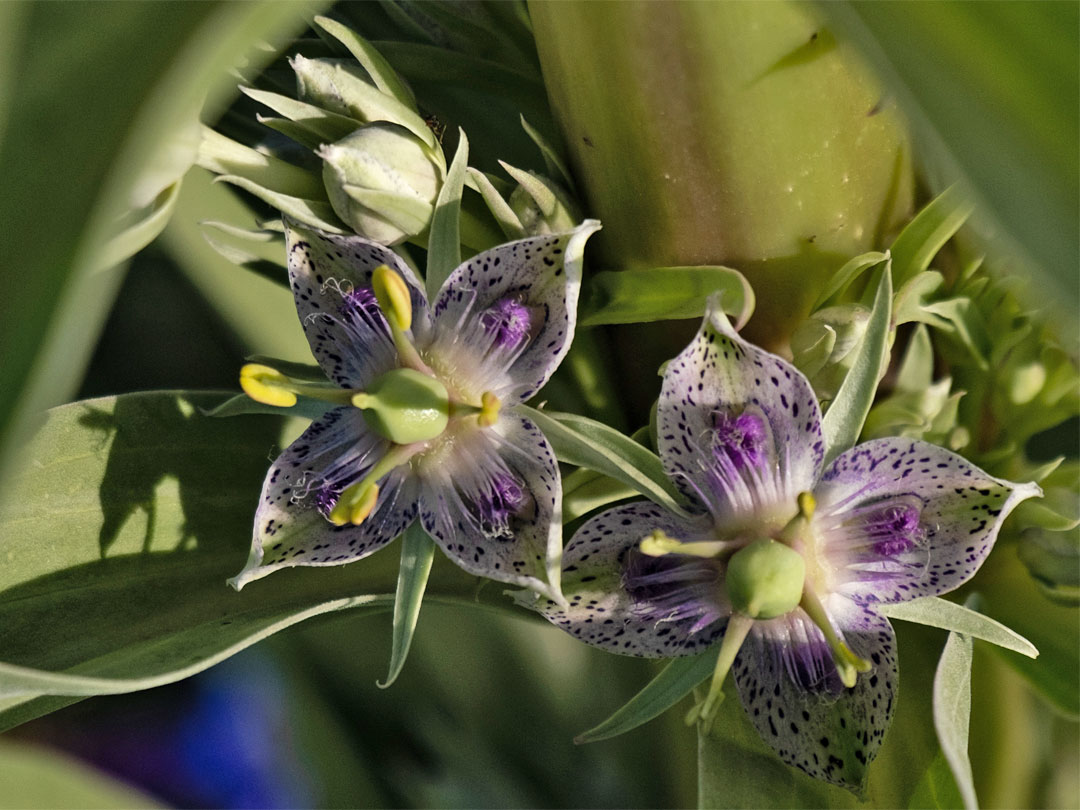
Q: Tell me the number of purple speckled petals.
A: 8